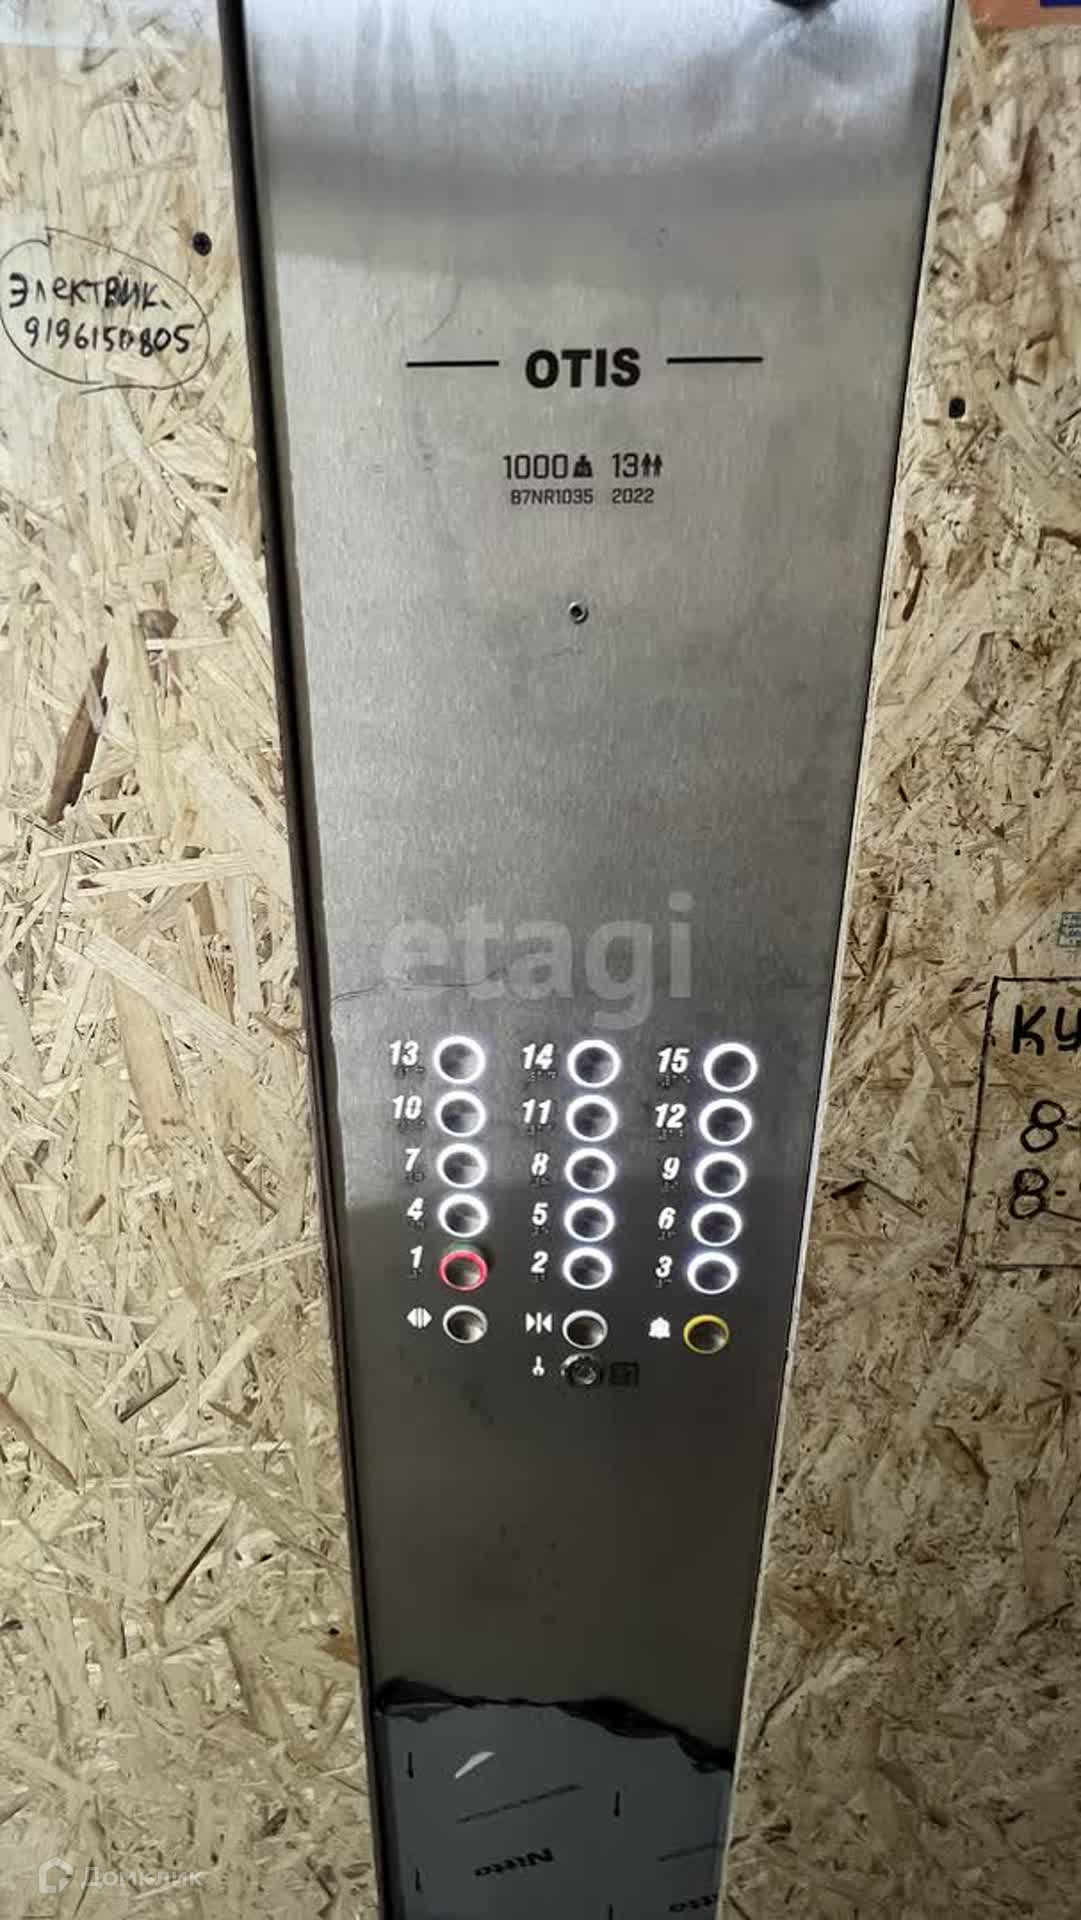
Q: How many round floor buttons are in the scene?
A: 15